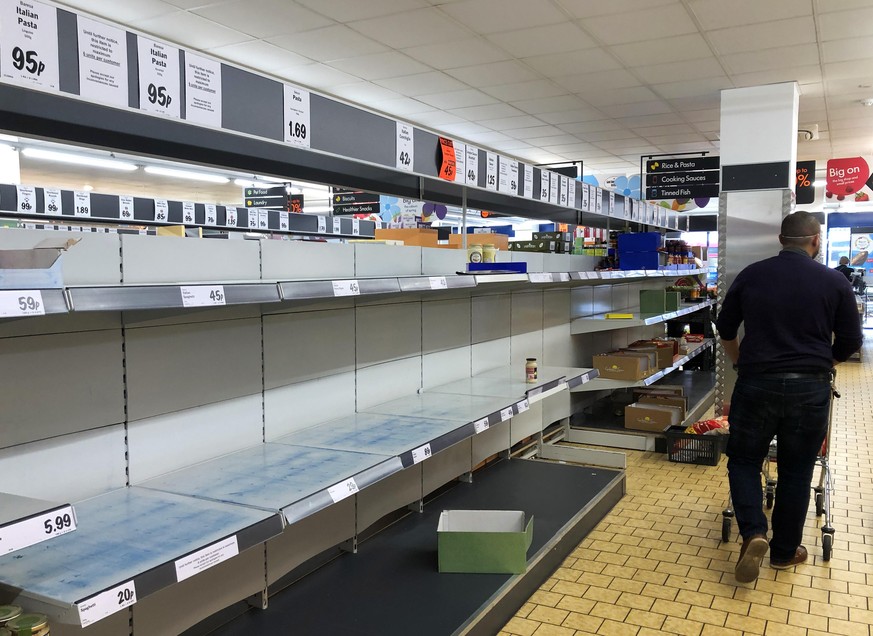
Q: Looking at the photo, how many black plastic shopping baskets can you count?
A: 1